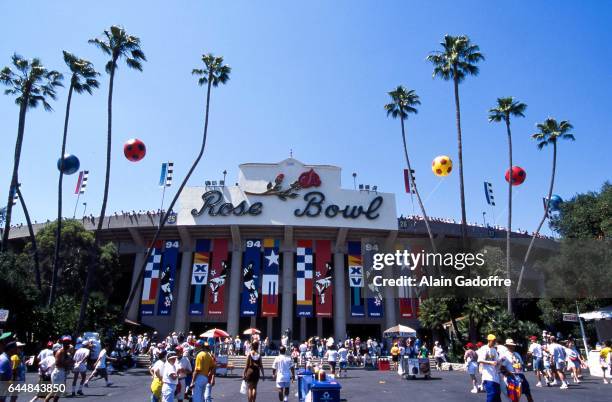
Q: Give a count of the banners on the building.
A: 12